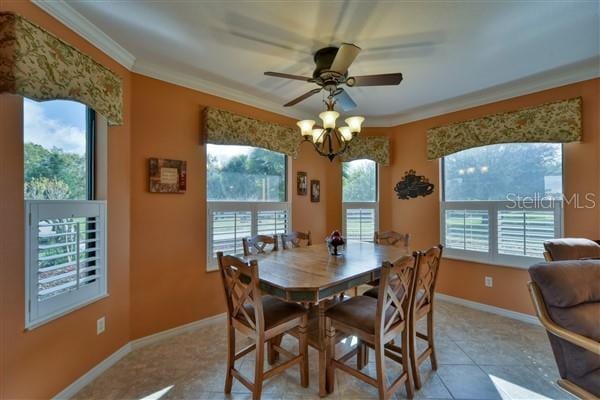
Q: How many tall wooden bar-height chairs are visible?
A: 6